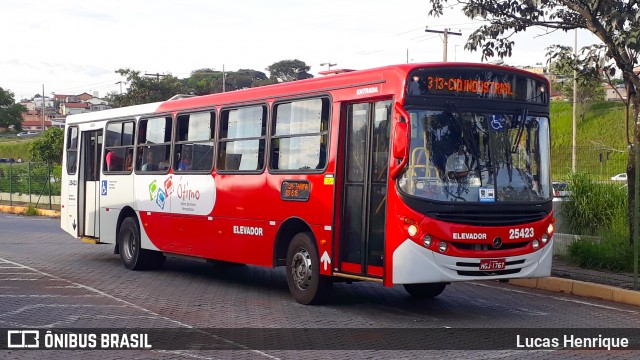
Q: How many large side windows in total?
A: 5